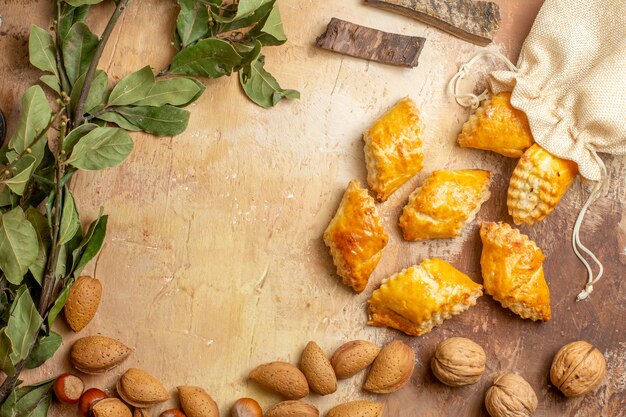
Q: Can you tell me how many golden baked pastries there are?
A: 7